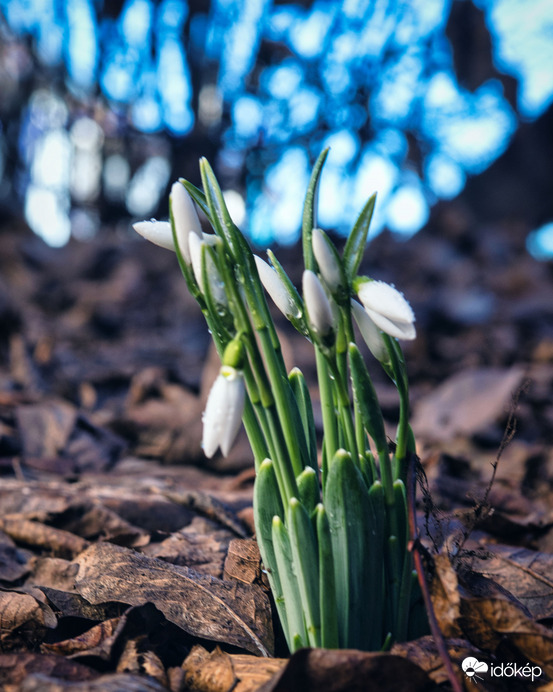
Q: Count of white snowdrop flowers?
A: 9